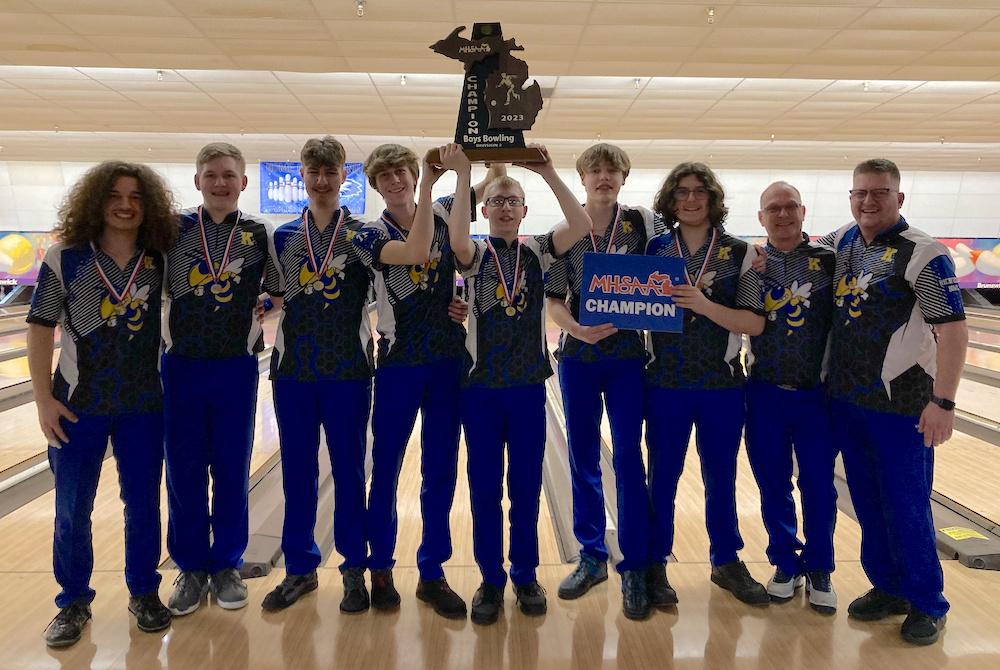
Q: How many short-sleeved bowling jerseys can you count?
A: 9